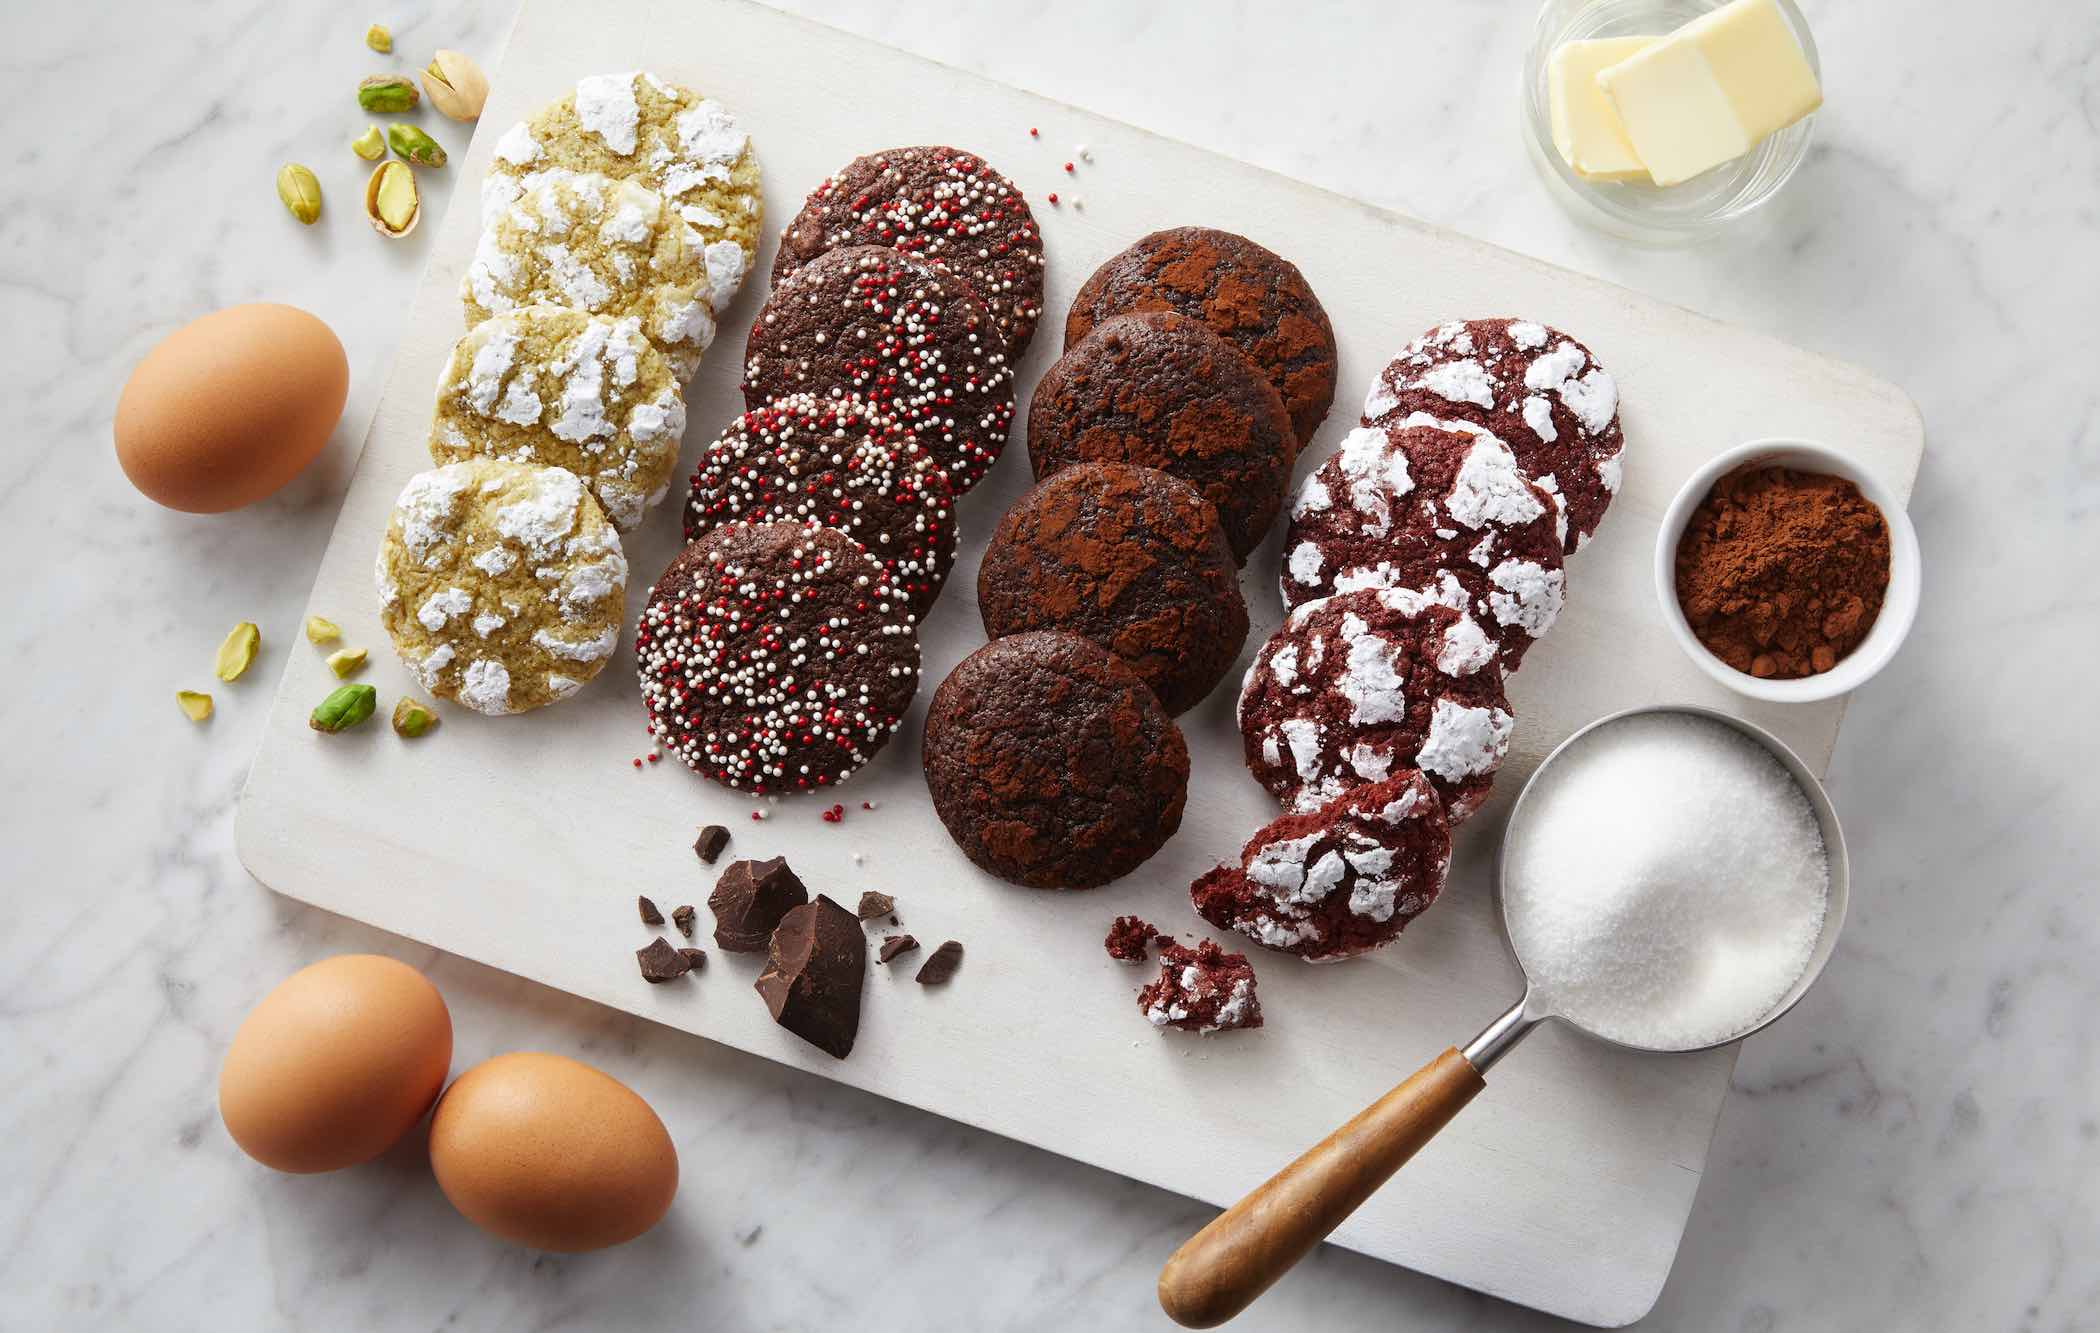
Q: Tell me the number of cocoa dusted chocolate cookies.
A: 4